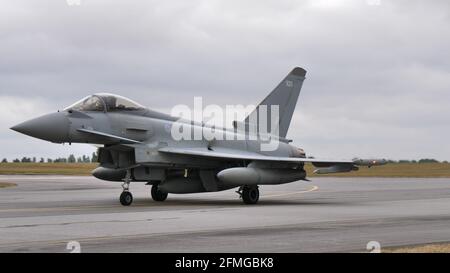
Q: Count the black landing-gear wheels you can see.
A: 3